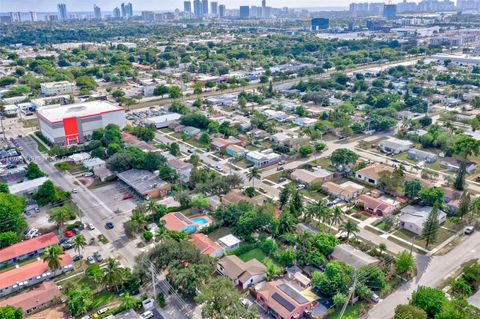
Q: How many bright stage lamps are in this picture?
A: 0